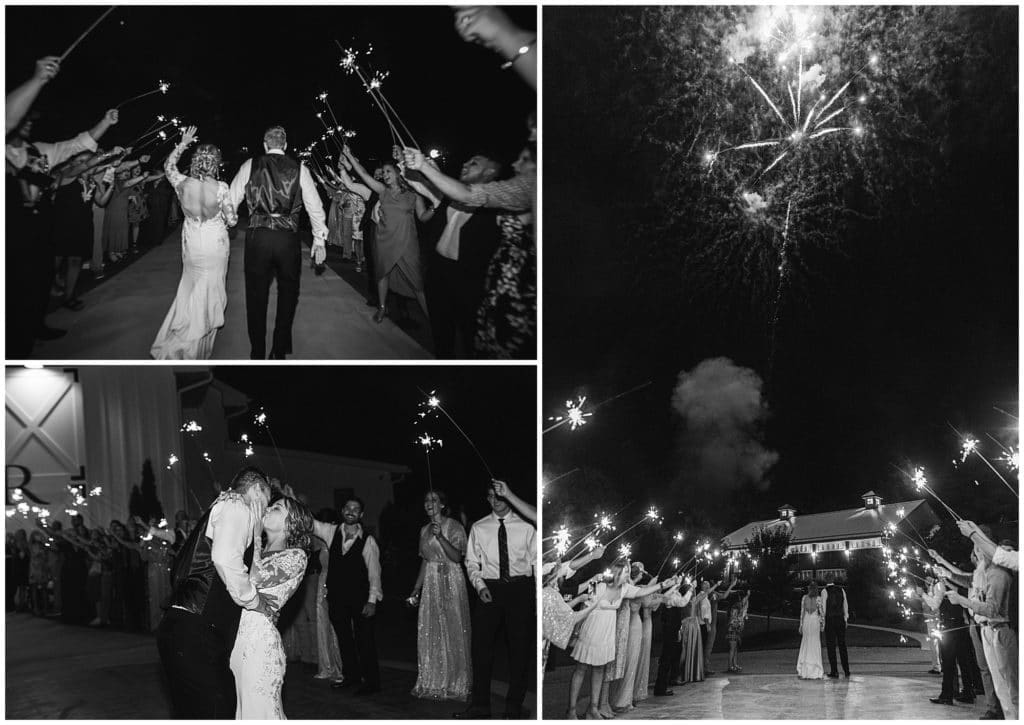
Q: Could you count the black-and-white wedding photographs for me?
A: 3